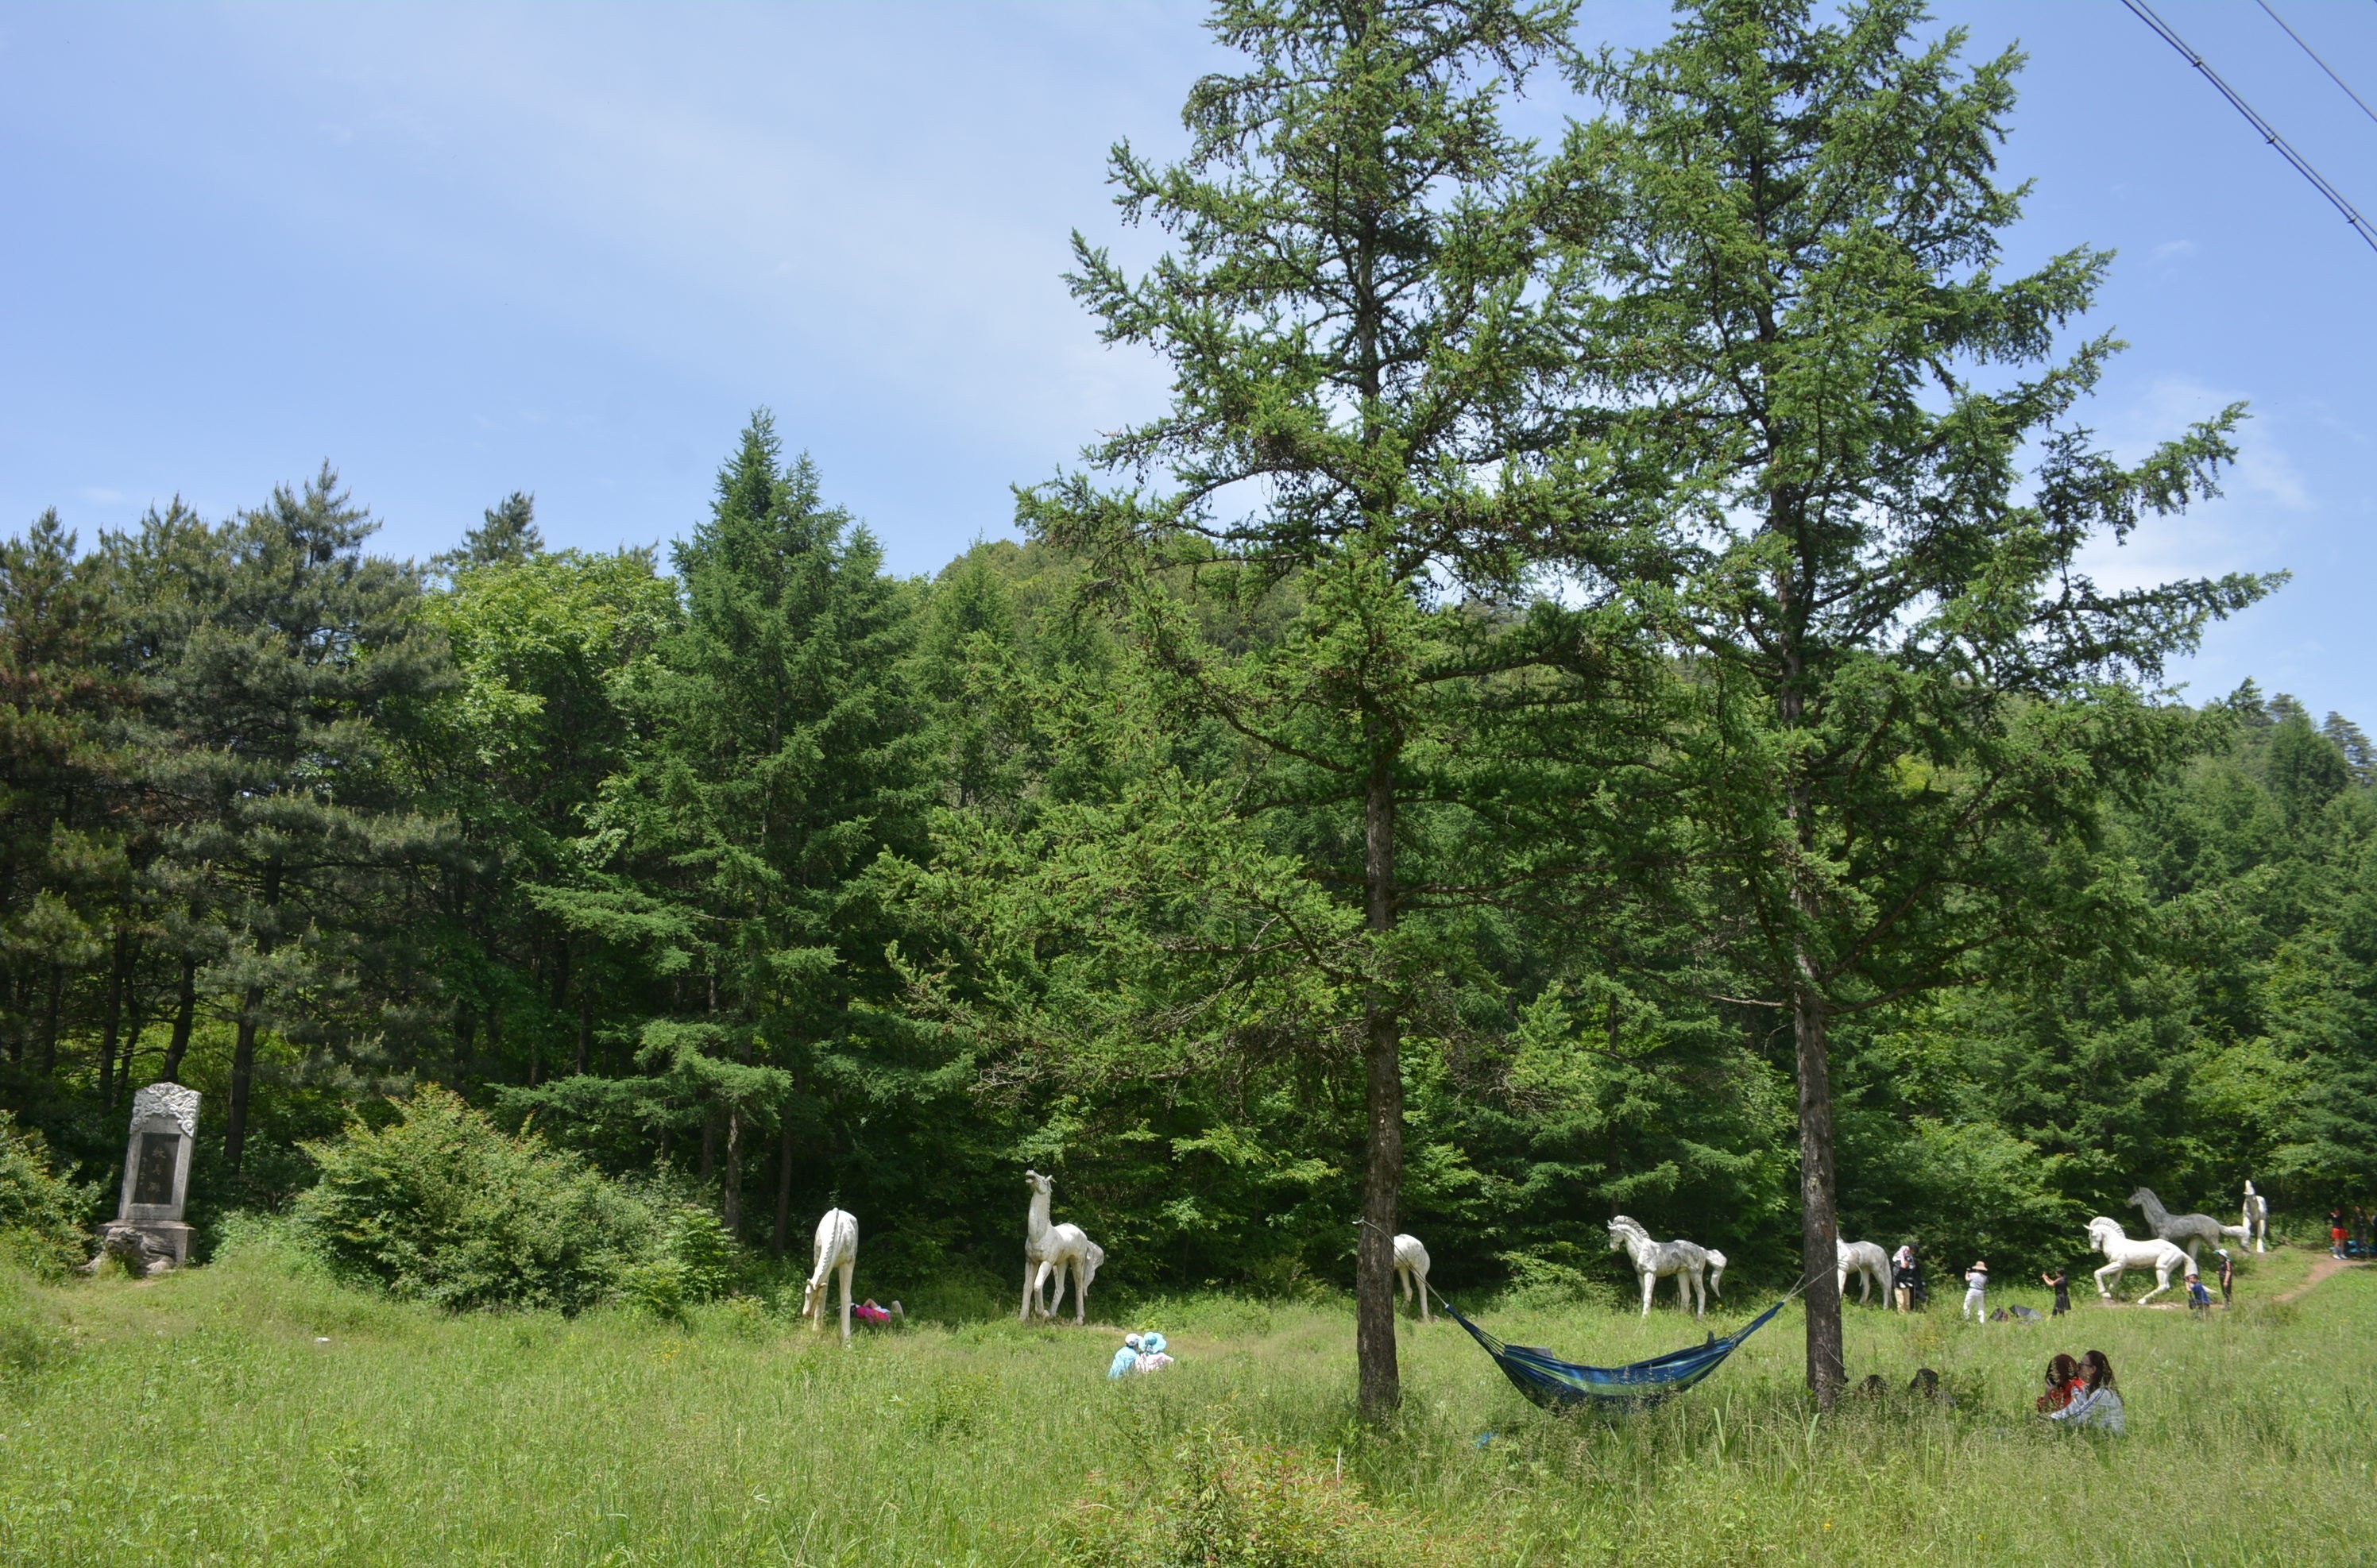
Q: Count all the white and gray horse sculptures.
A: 8